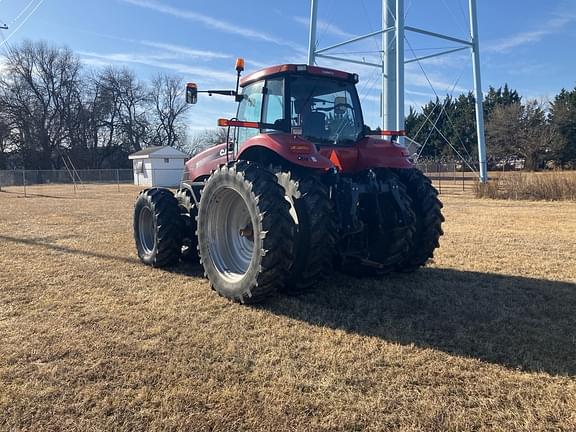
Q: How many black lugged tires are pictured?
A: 6